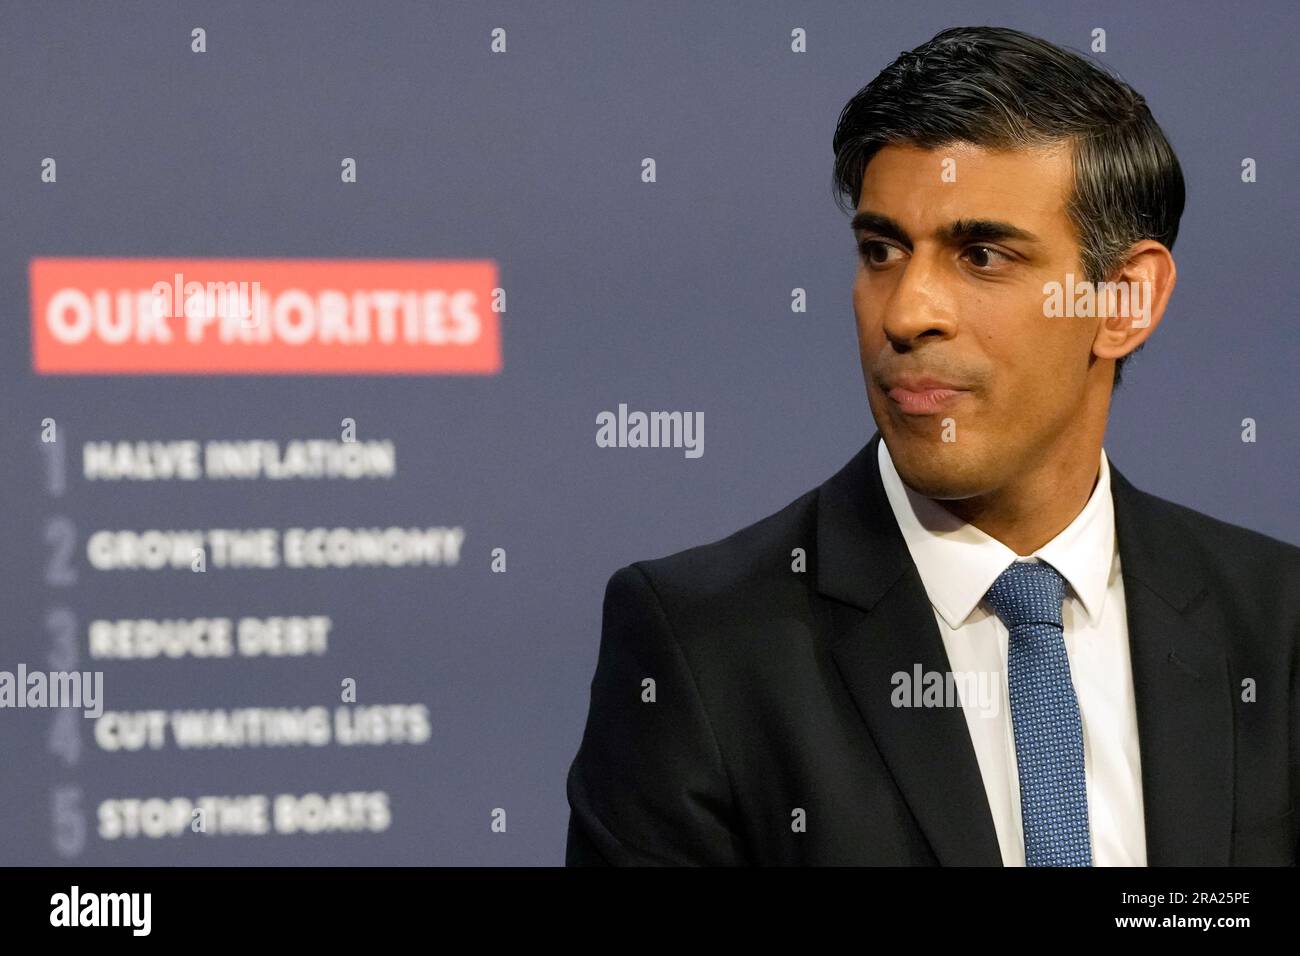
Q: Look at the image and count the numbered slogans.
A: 5